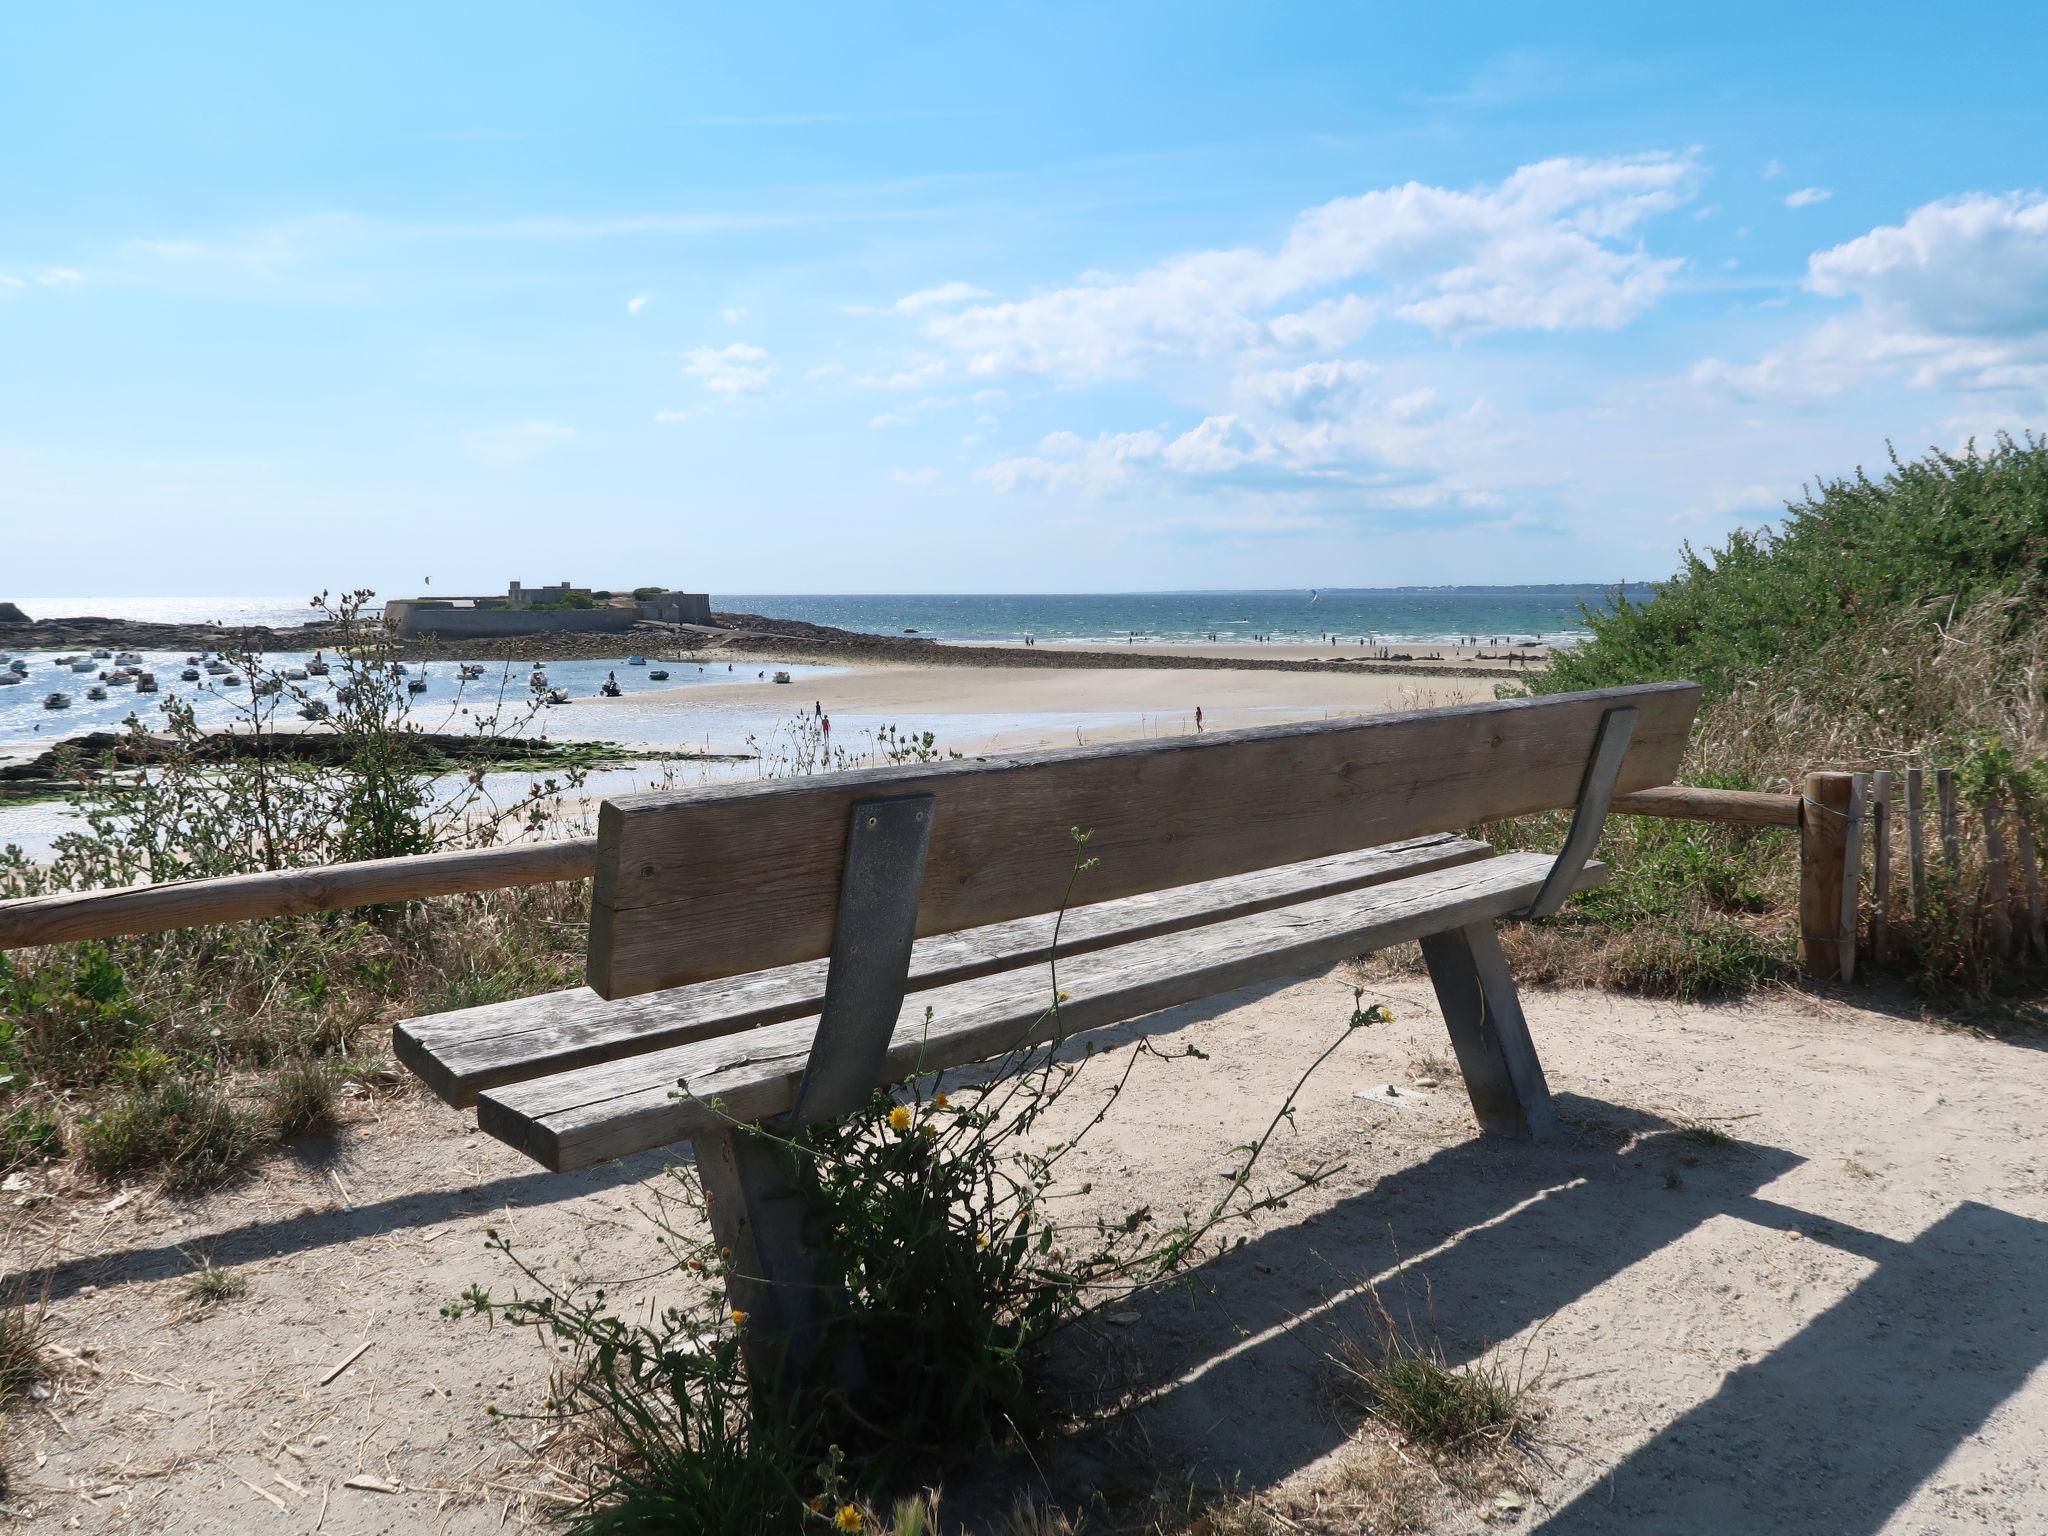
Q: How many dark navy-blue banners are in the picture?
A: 0